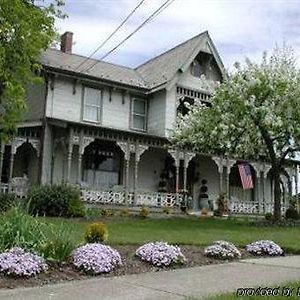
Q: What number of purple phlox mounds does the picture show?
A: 5